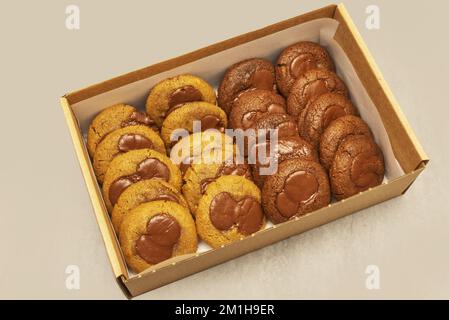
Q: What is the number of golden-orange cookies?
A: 10